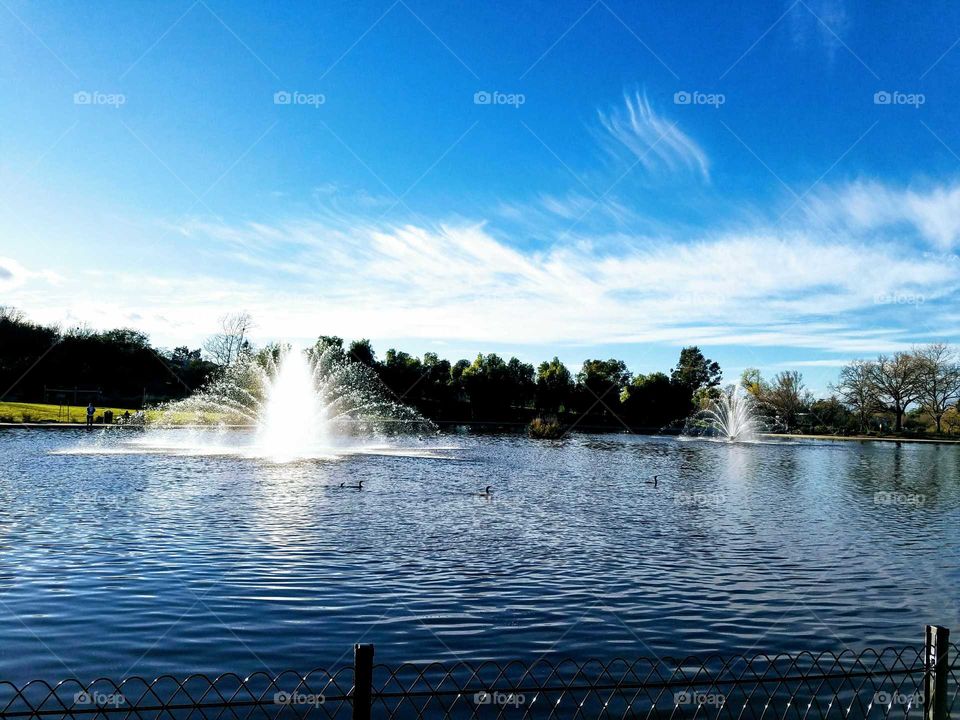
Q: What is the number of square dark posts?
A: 2